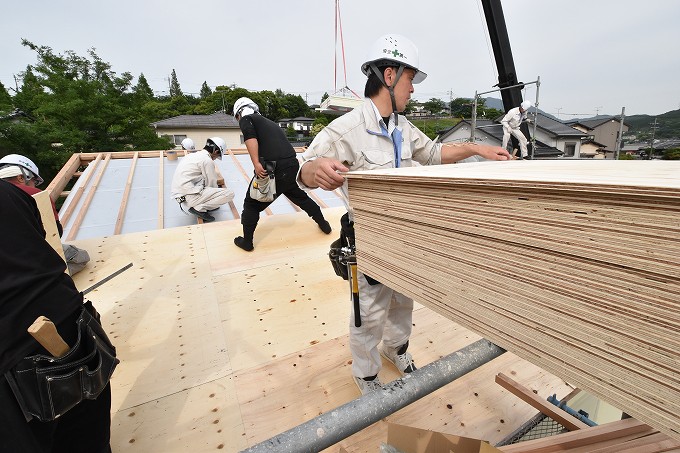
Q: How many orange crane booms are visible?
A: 0